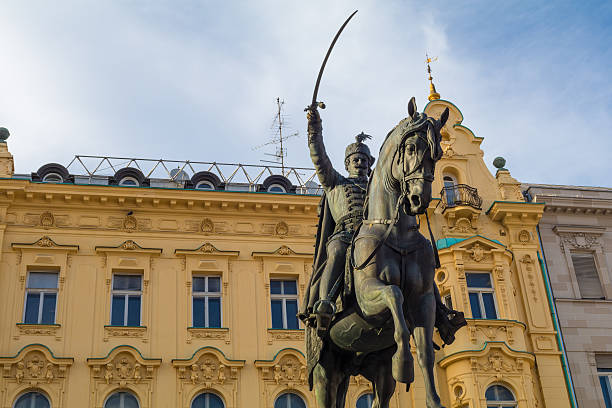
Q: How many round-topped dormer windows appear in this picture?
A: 4